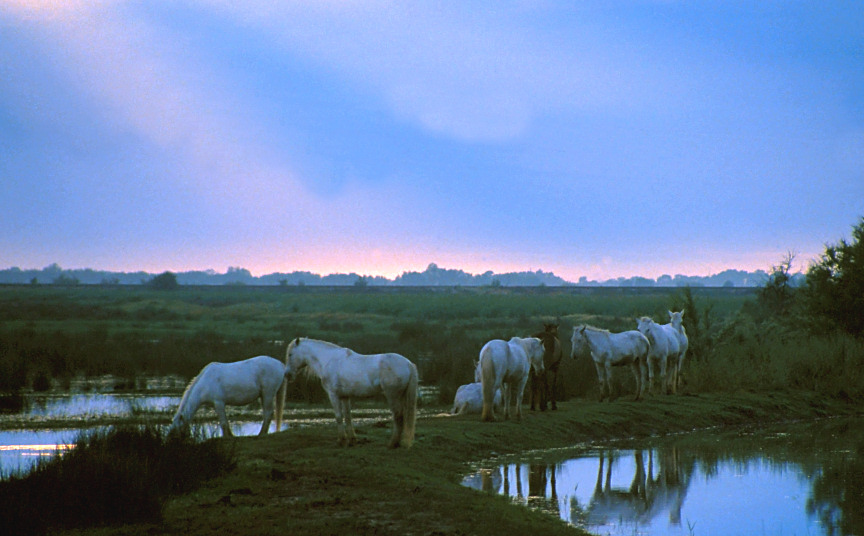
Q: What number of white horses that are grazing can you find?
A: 1